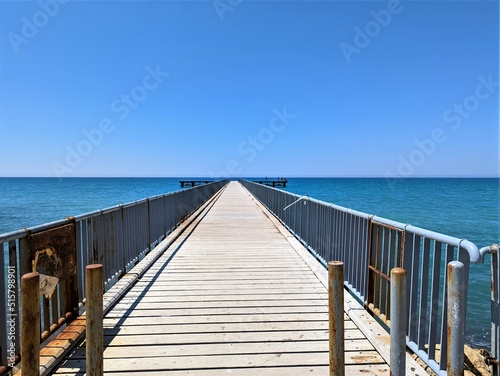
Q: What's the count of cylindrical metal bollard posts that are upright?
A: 5